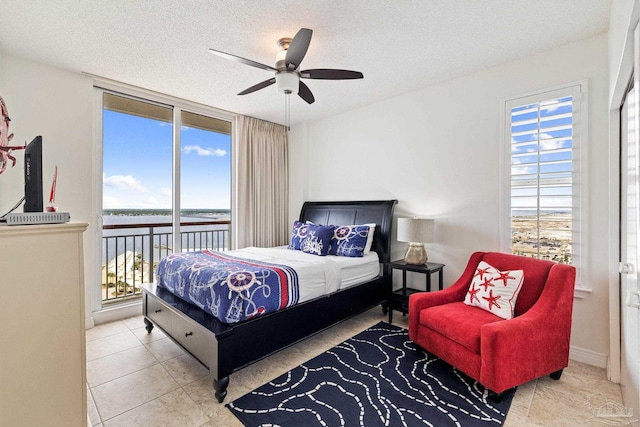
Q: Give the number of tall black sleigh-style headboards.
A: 1